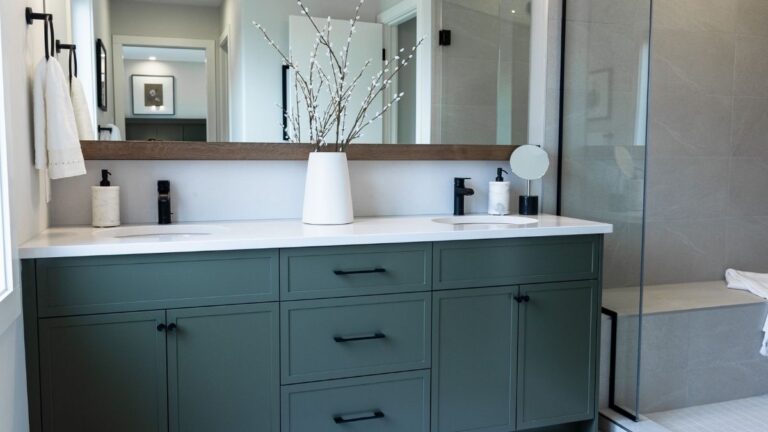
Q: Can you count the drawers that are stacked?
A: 3